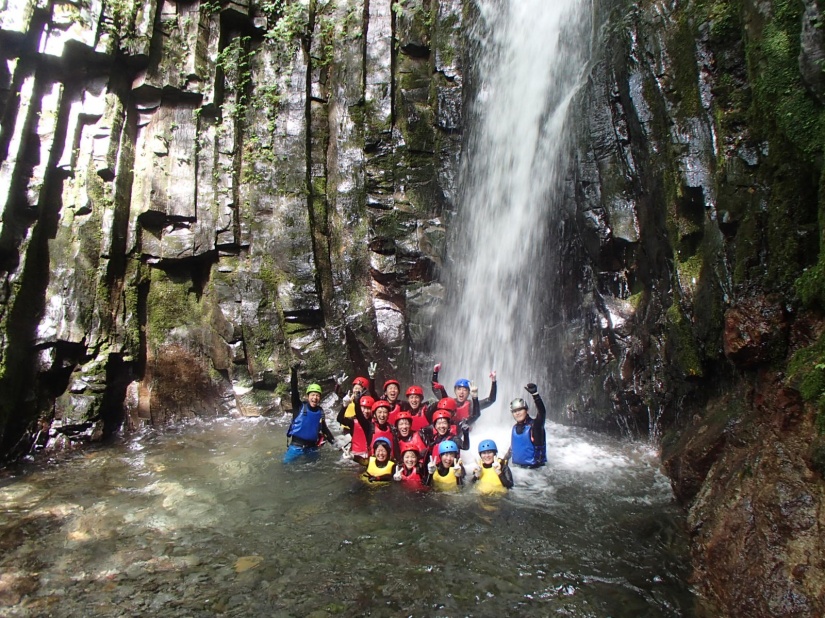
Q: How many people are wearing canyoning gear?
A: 15